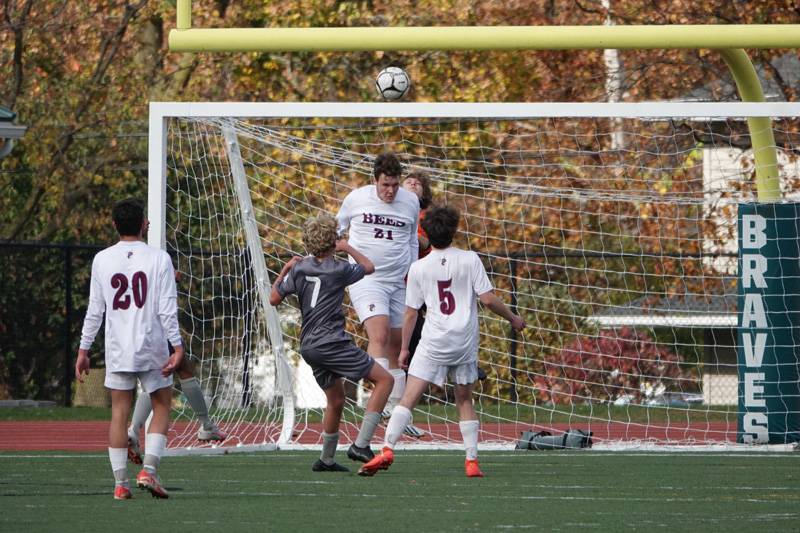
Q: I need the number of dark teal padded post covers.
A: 1